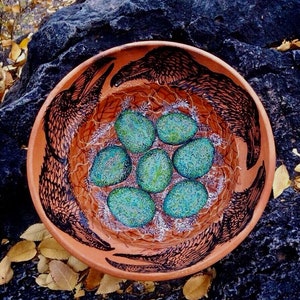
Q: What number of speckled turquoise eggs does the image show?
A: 7